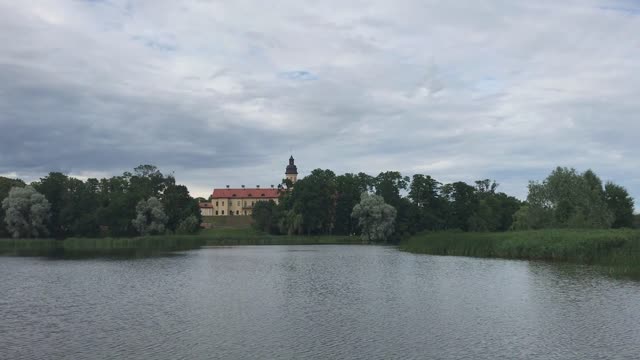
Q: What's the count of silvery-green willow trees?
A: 3